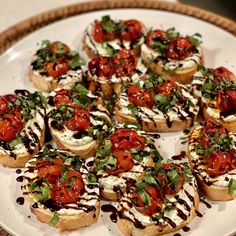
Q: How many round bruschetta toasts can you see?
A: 12